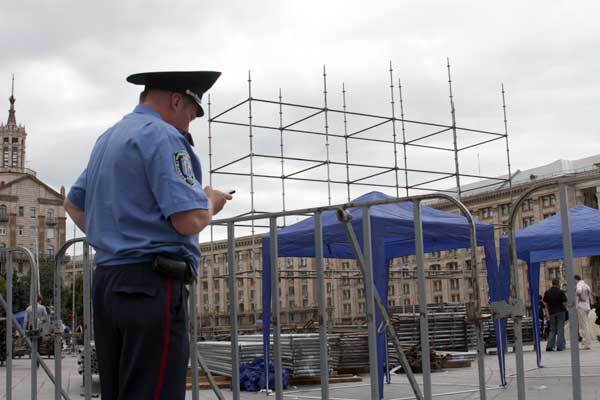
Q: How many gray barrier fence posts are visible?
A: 13